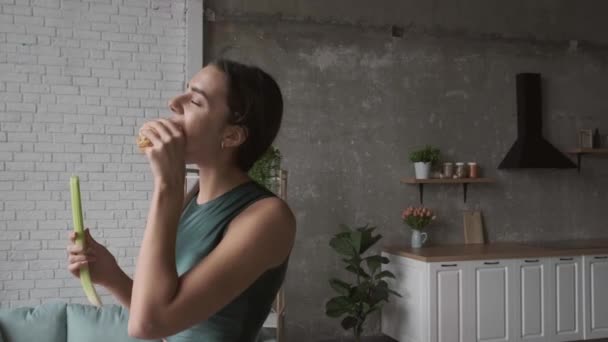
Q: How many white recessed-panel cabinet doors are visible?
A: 5